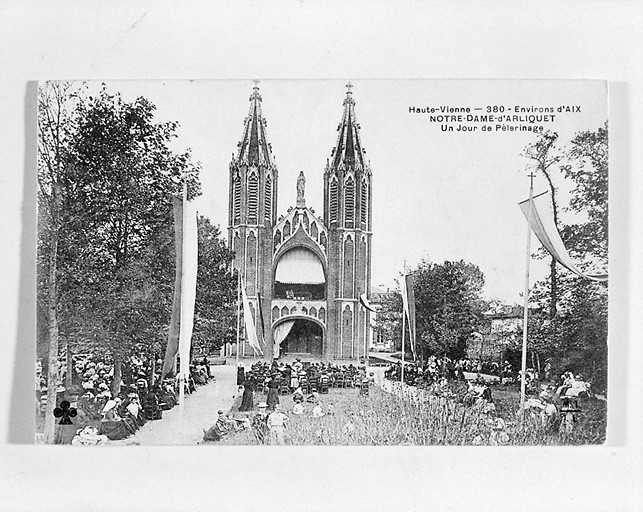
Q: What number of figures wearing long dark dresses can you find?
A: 2